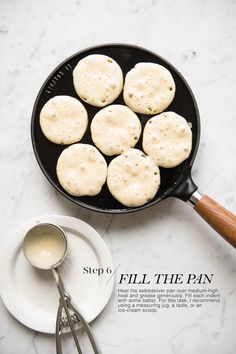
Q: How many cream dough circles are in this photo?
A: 7